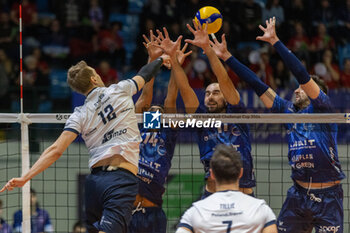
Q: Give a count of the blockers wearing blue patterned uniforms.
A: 3